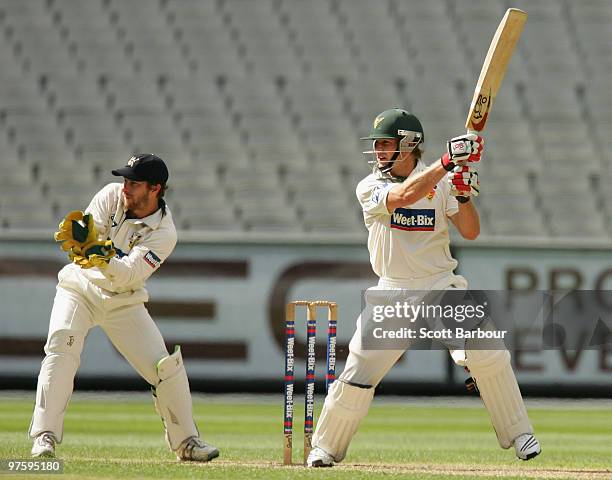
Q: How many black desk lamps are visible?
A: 0